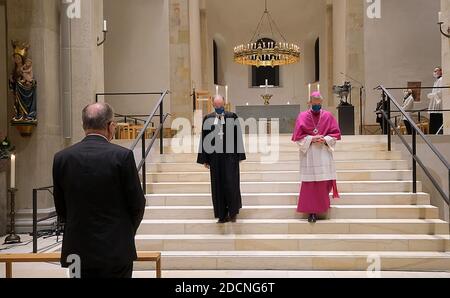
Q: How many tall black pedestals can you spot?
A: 1